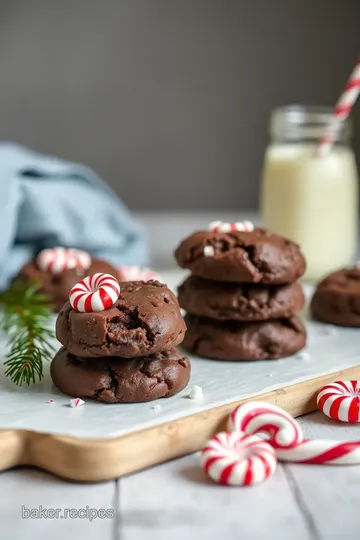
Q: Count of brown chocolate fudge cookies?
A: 7